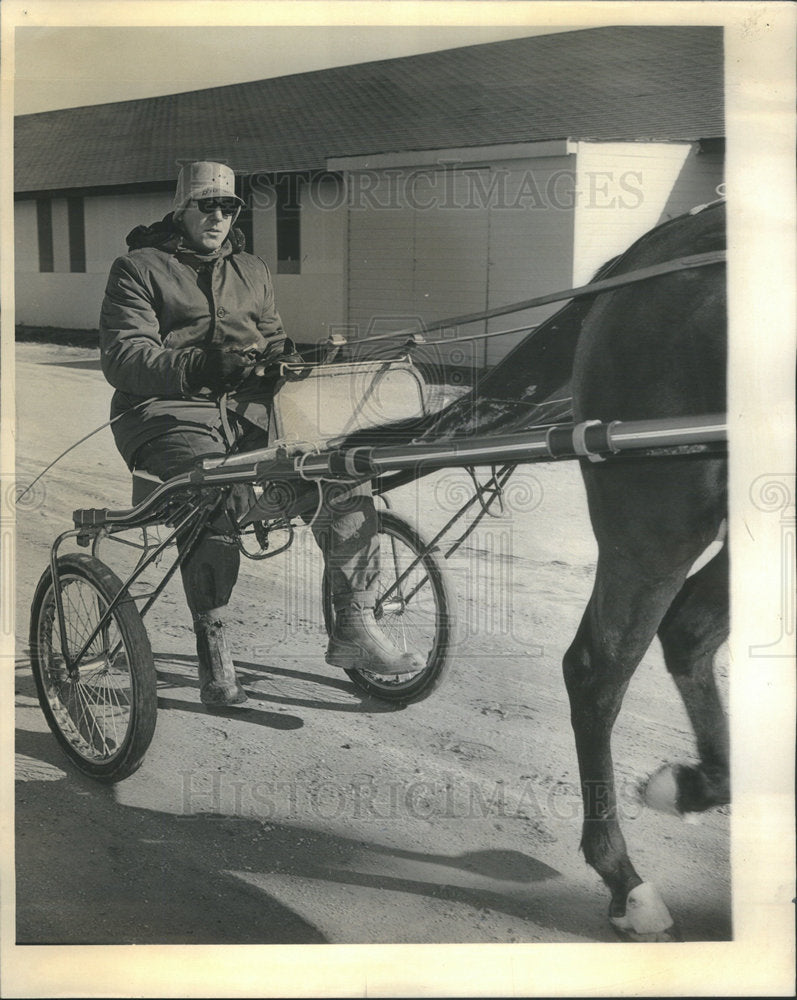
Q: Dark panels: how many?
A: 4